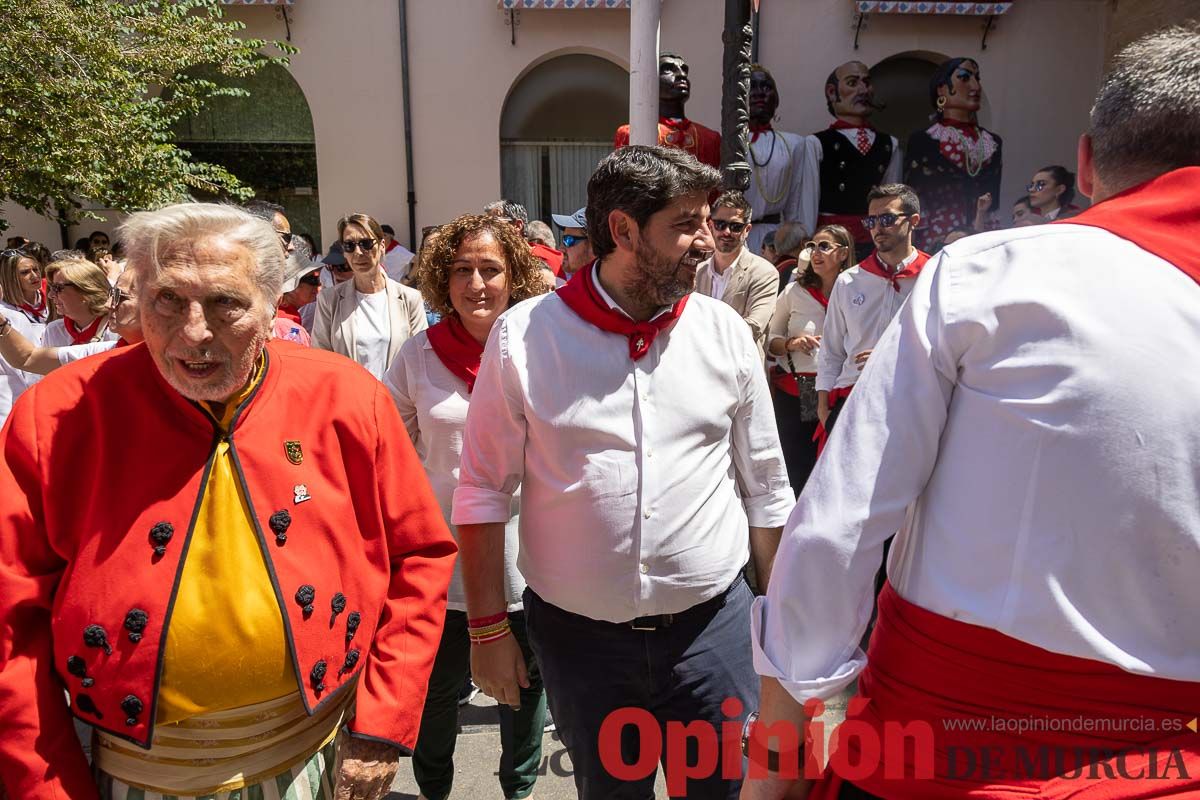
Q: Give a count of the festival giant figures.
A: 4